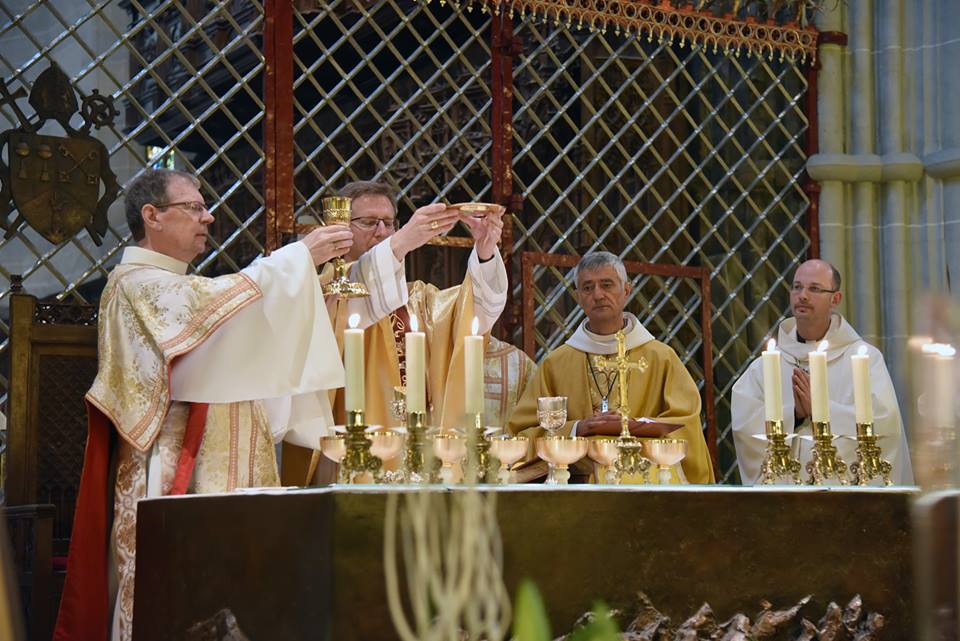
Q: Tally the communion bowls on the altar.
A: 7